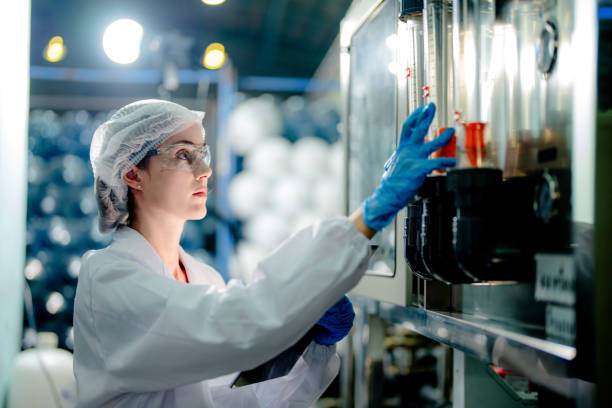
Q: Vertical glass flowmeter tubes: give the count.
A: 3